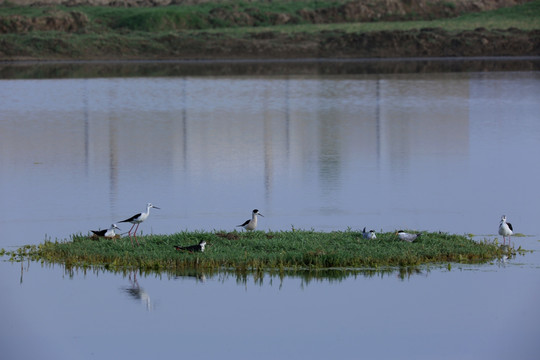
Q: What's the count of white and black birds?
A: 7